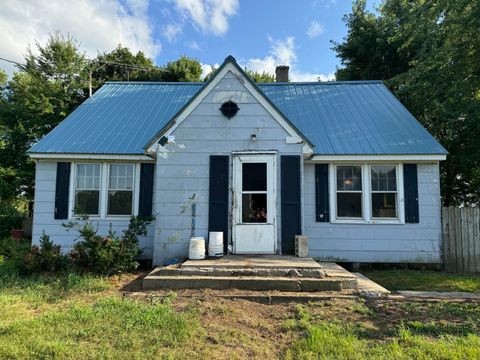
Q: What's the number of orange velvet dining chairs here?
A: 0